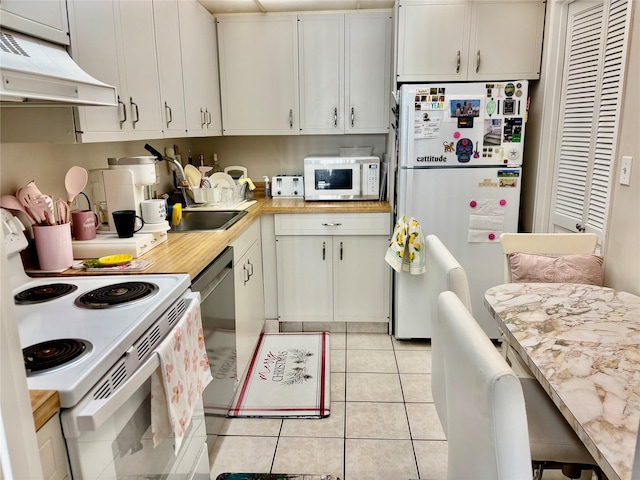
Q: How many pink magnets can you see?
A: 4